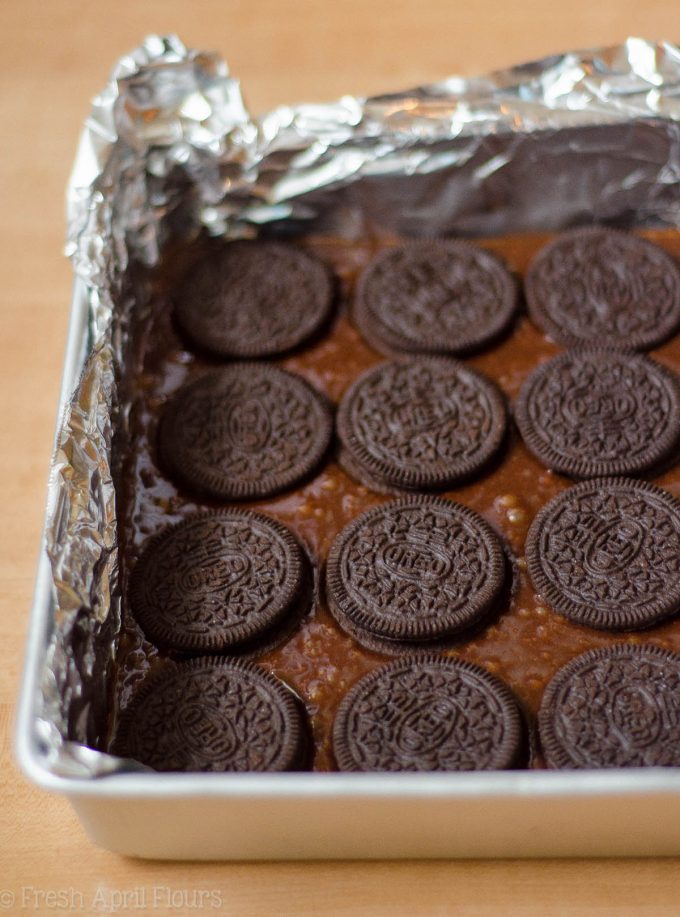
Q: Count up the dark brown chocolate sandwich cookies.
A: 12